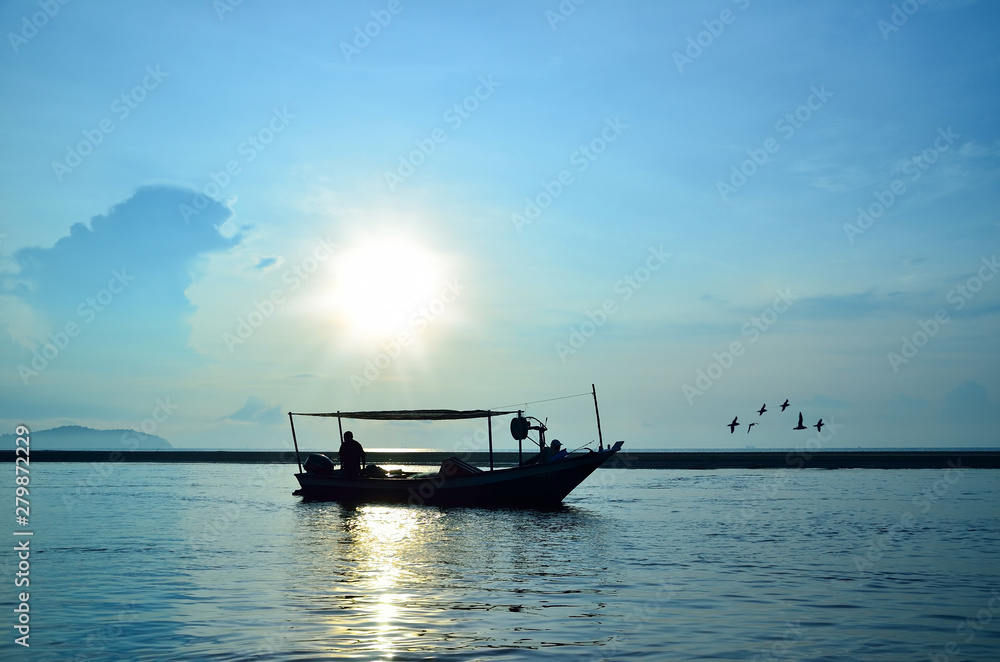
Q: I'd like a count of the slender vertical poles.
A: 5